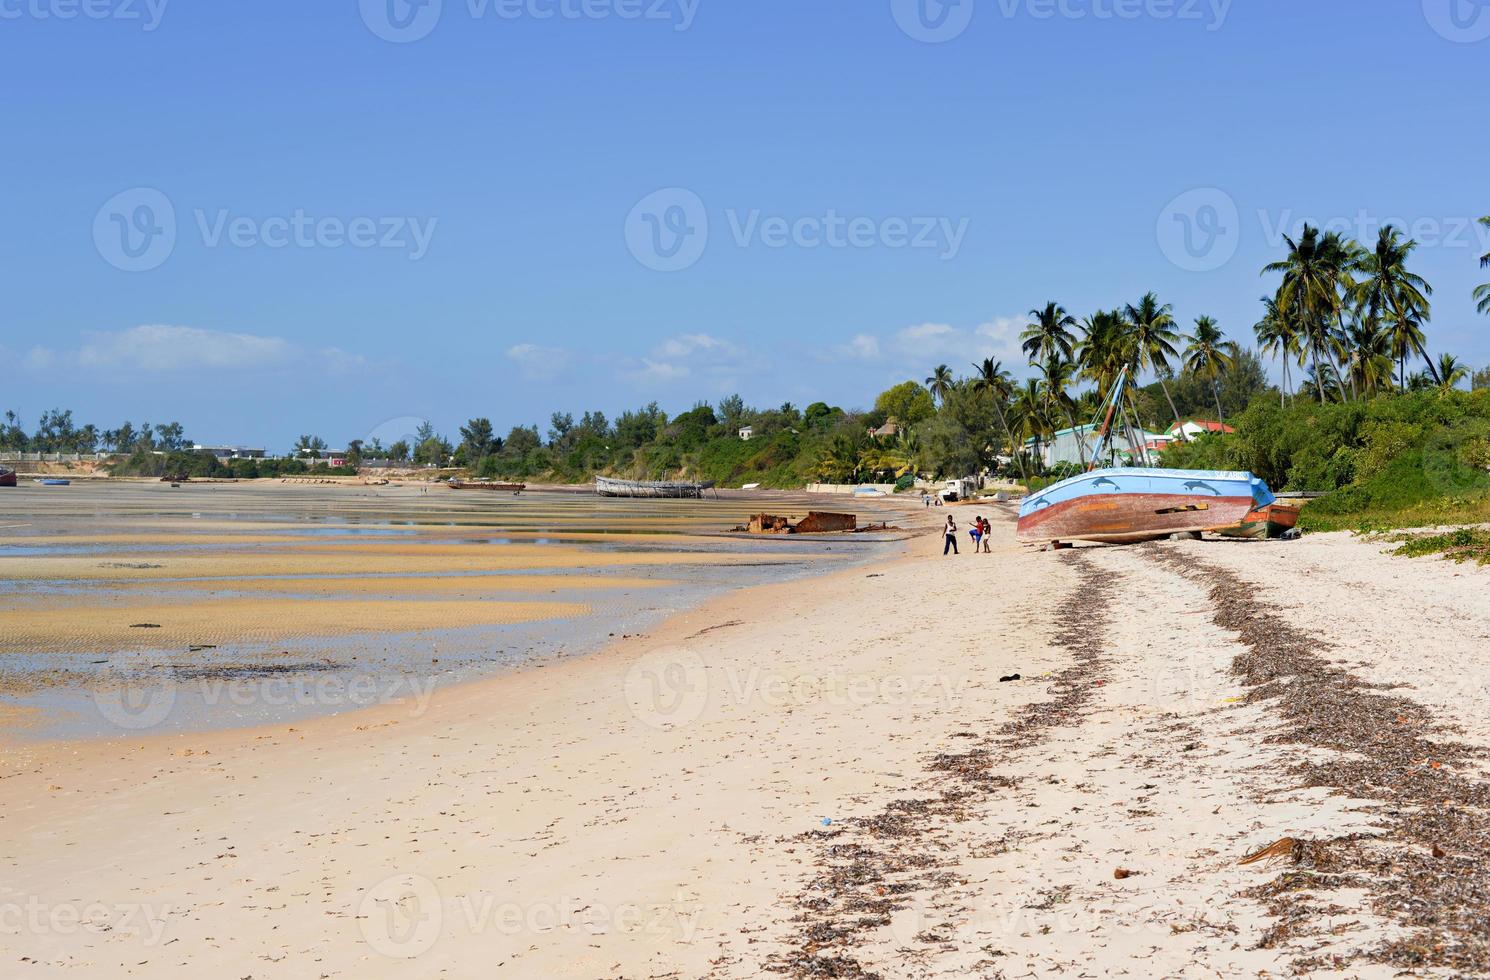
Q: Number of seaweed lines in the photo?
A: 2